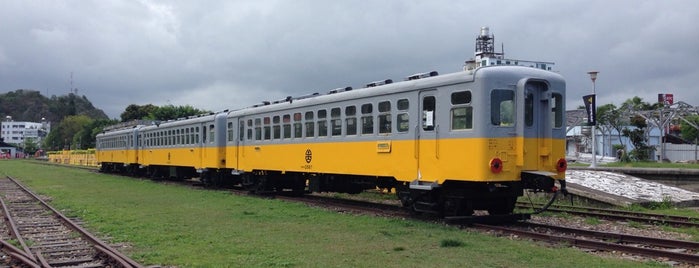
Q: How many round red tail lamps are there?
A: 2